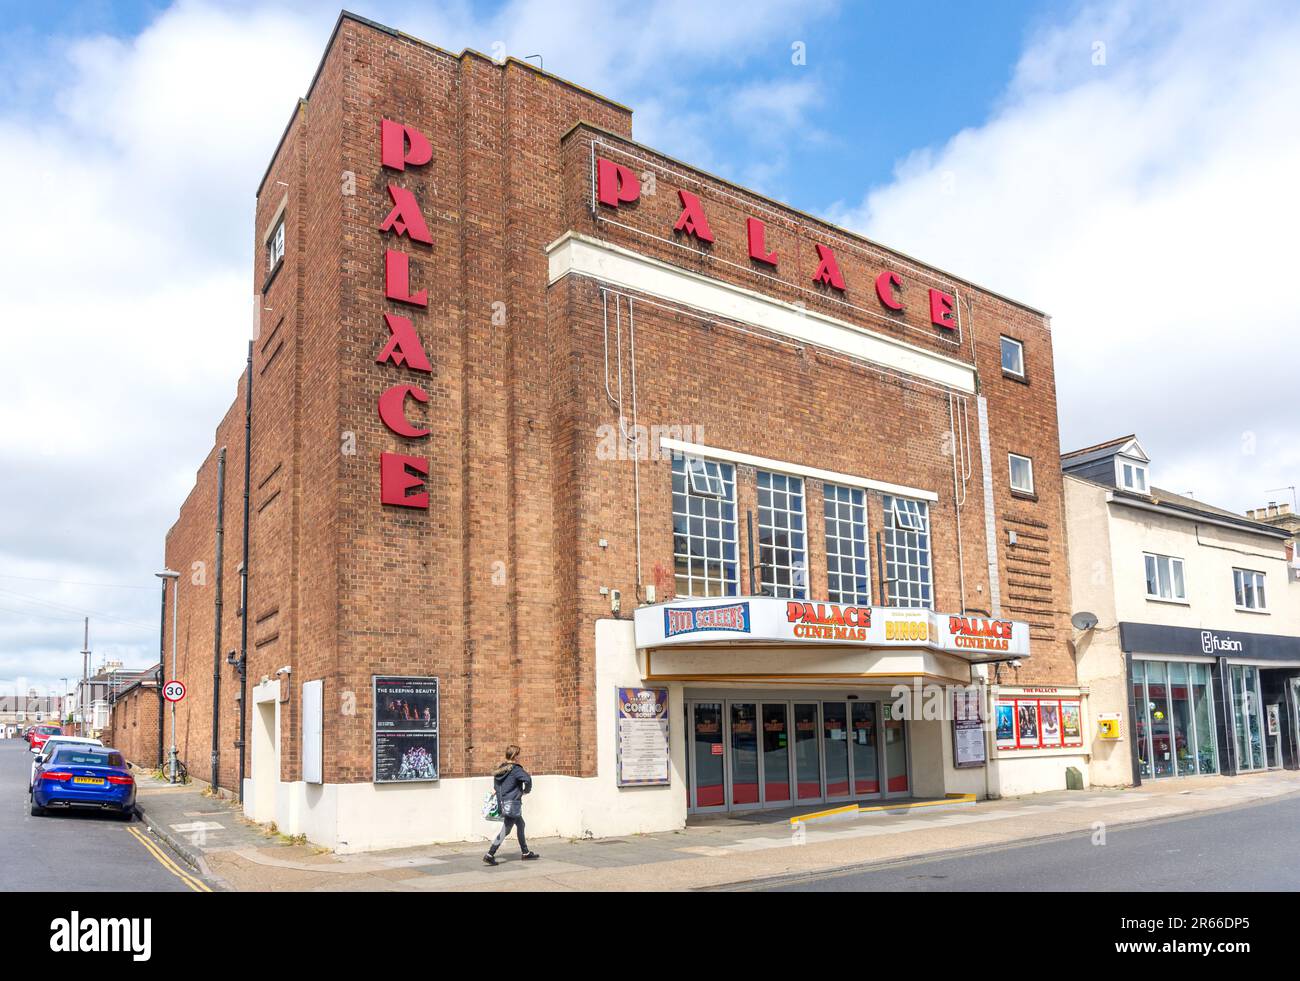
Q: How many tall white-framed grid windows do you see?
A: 4